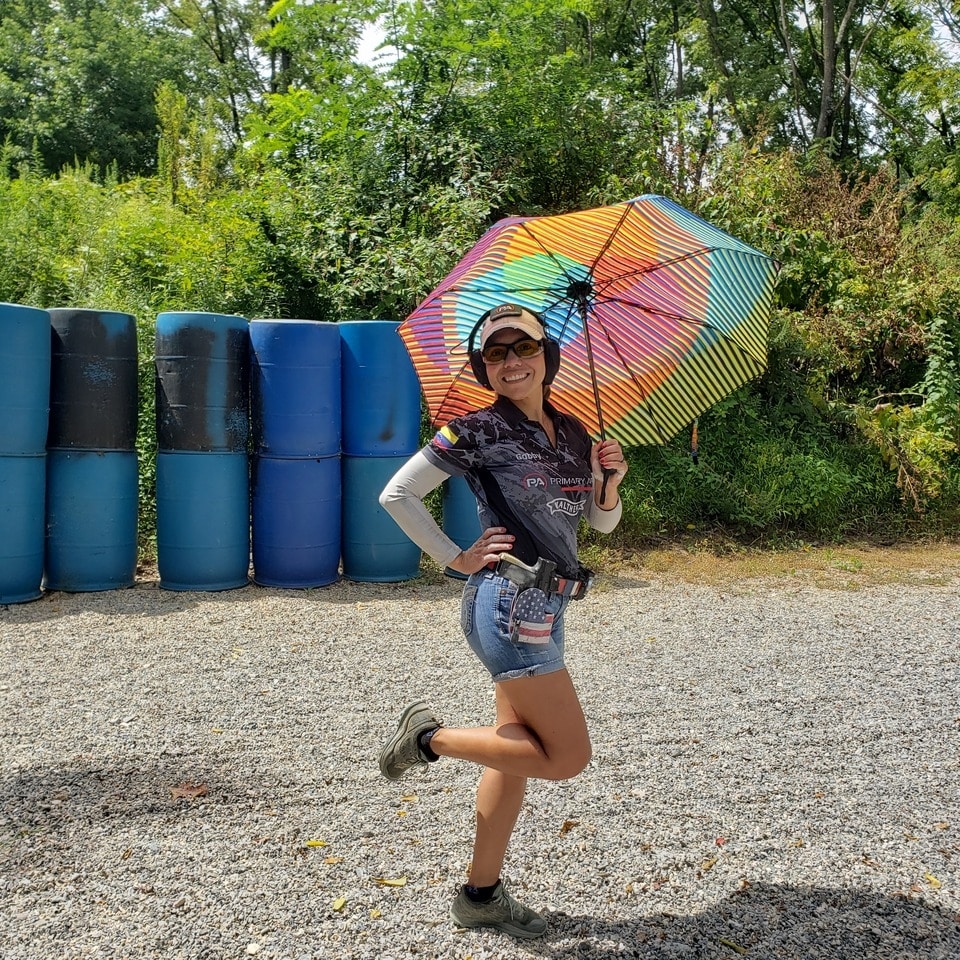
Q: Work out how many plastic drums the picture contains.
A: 11